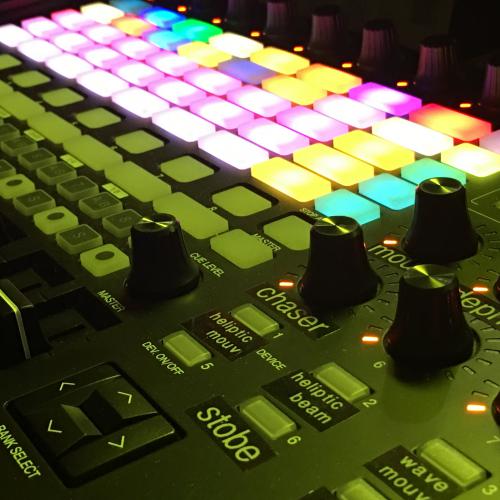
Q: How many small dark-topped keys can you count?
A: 10